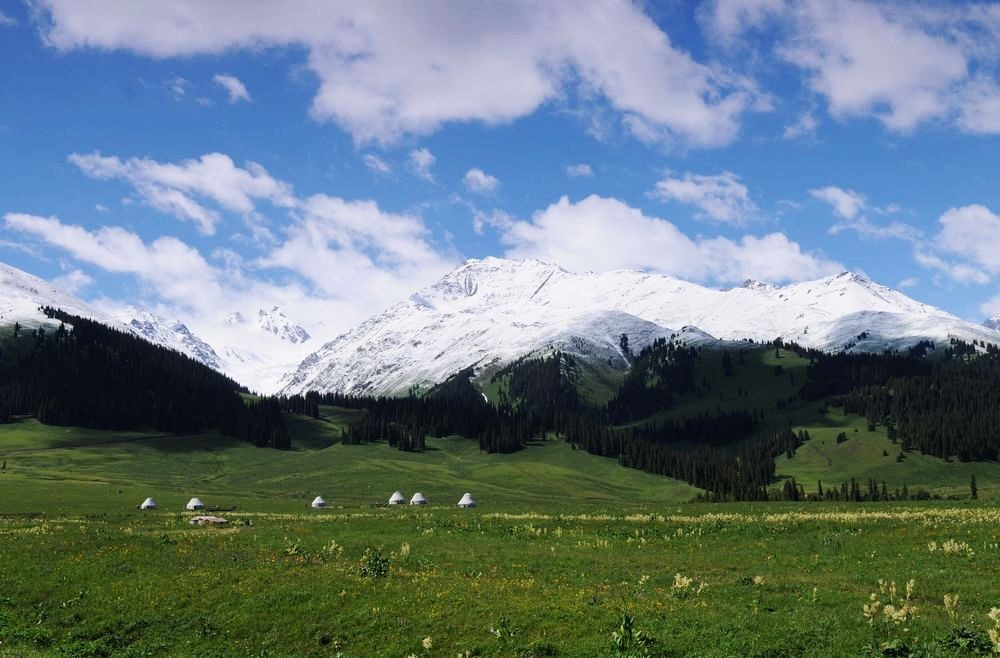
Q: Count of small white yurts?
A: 6